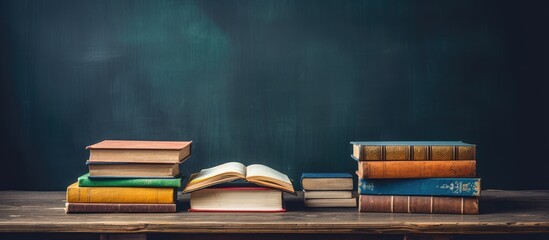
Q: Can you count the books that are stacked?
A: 14